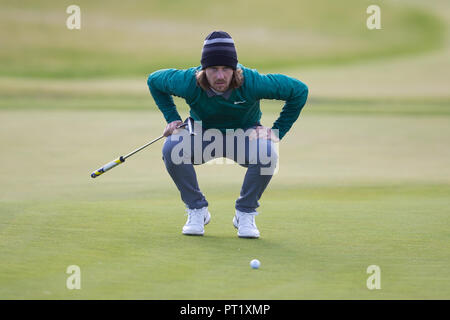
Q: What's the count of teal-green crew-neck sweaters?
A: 1